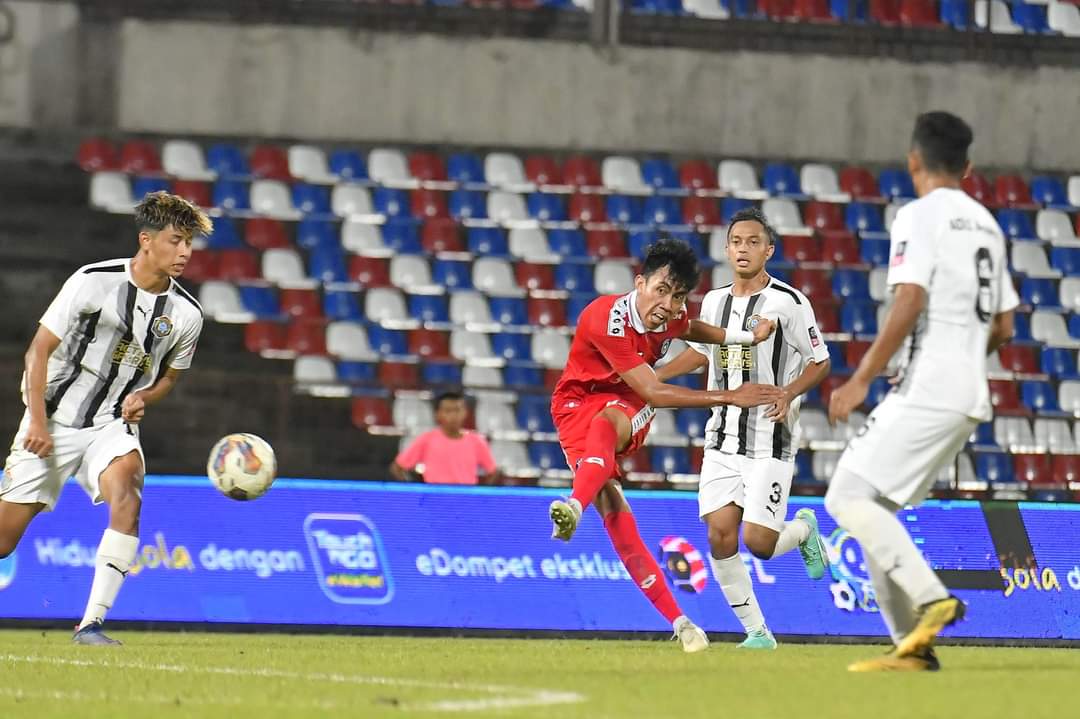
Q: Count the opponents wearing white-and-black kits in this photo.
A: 3